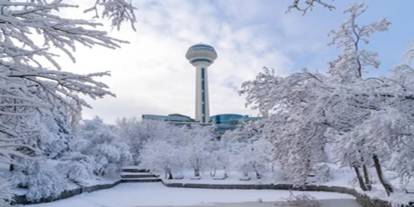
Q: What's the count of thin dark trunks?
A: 3